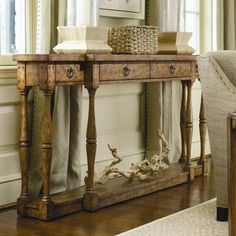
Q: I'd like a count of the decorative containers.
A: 3